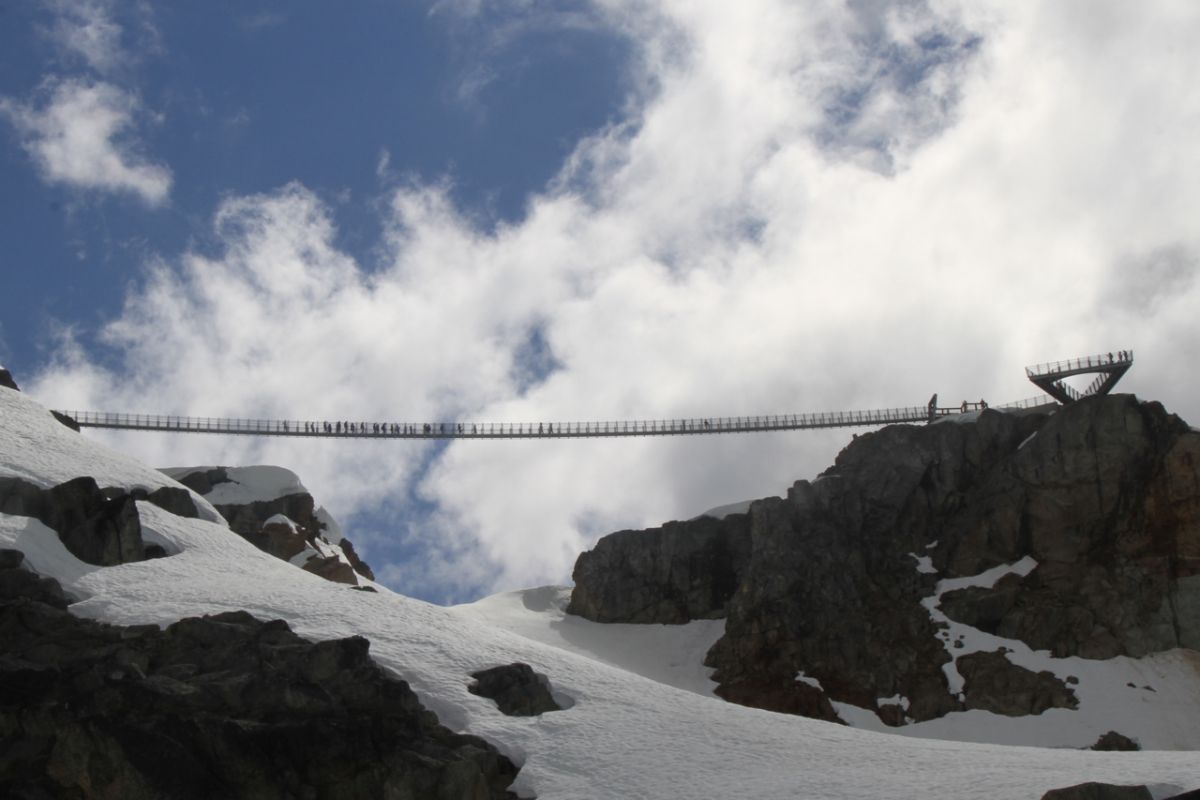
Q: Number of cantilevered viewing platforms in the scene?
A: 1